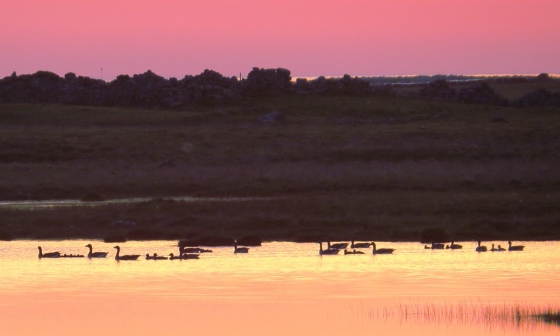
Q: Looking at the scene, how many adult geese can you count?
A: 14